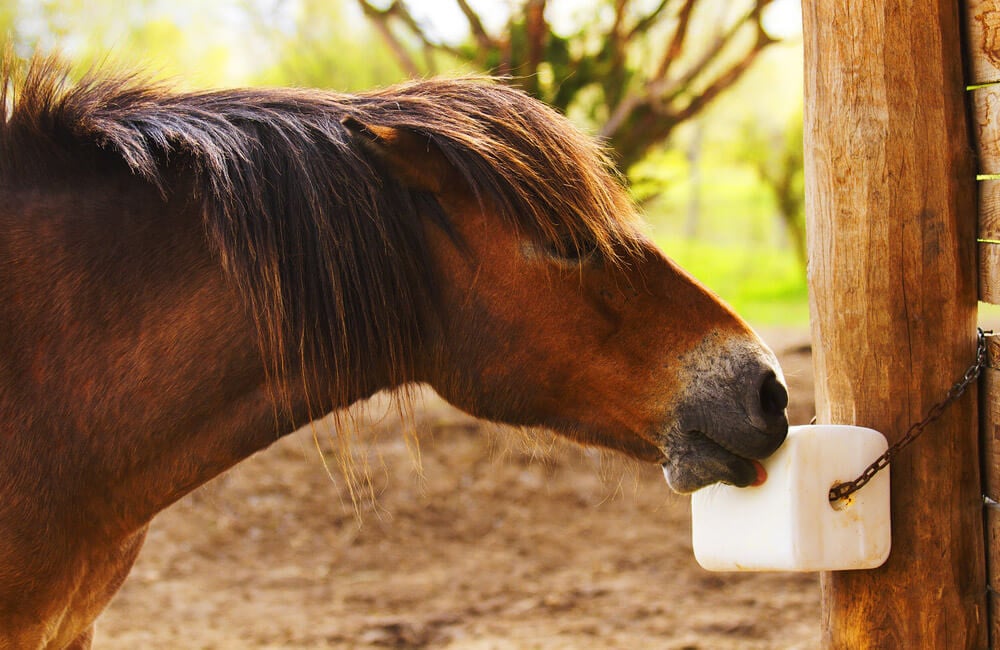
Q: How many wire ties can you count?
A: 0